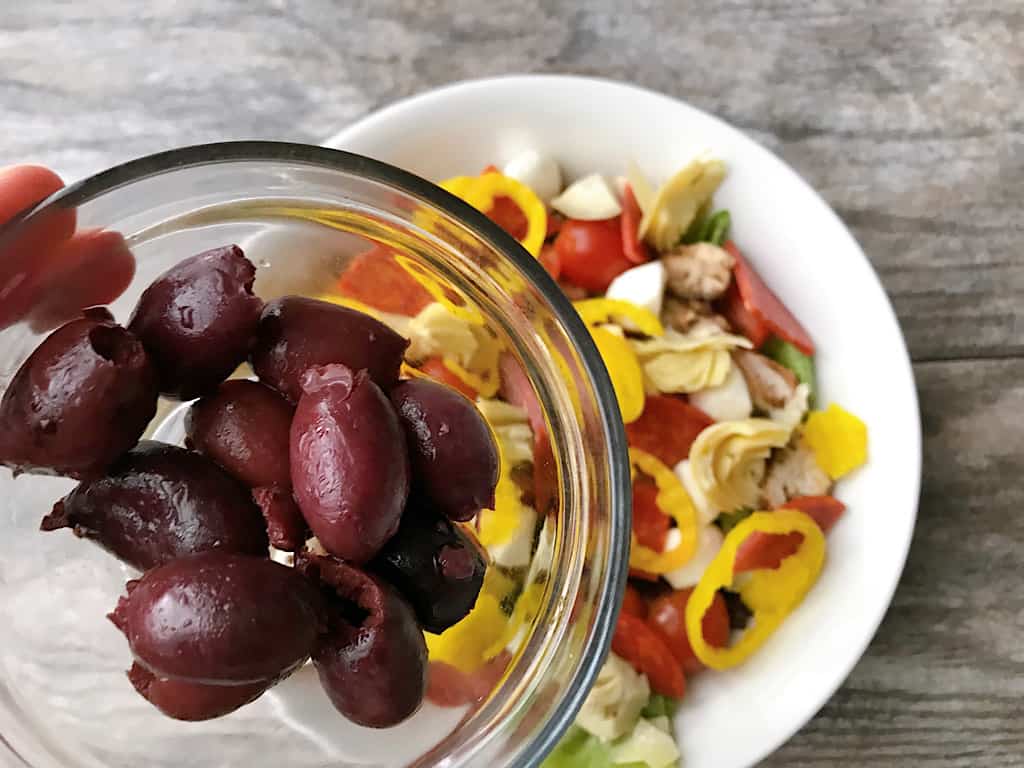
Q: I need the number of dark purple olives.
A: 11